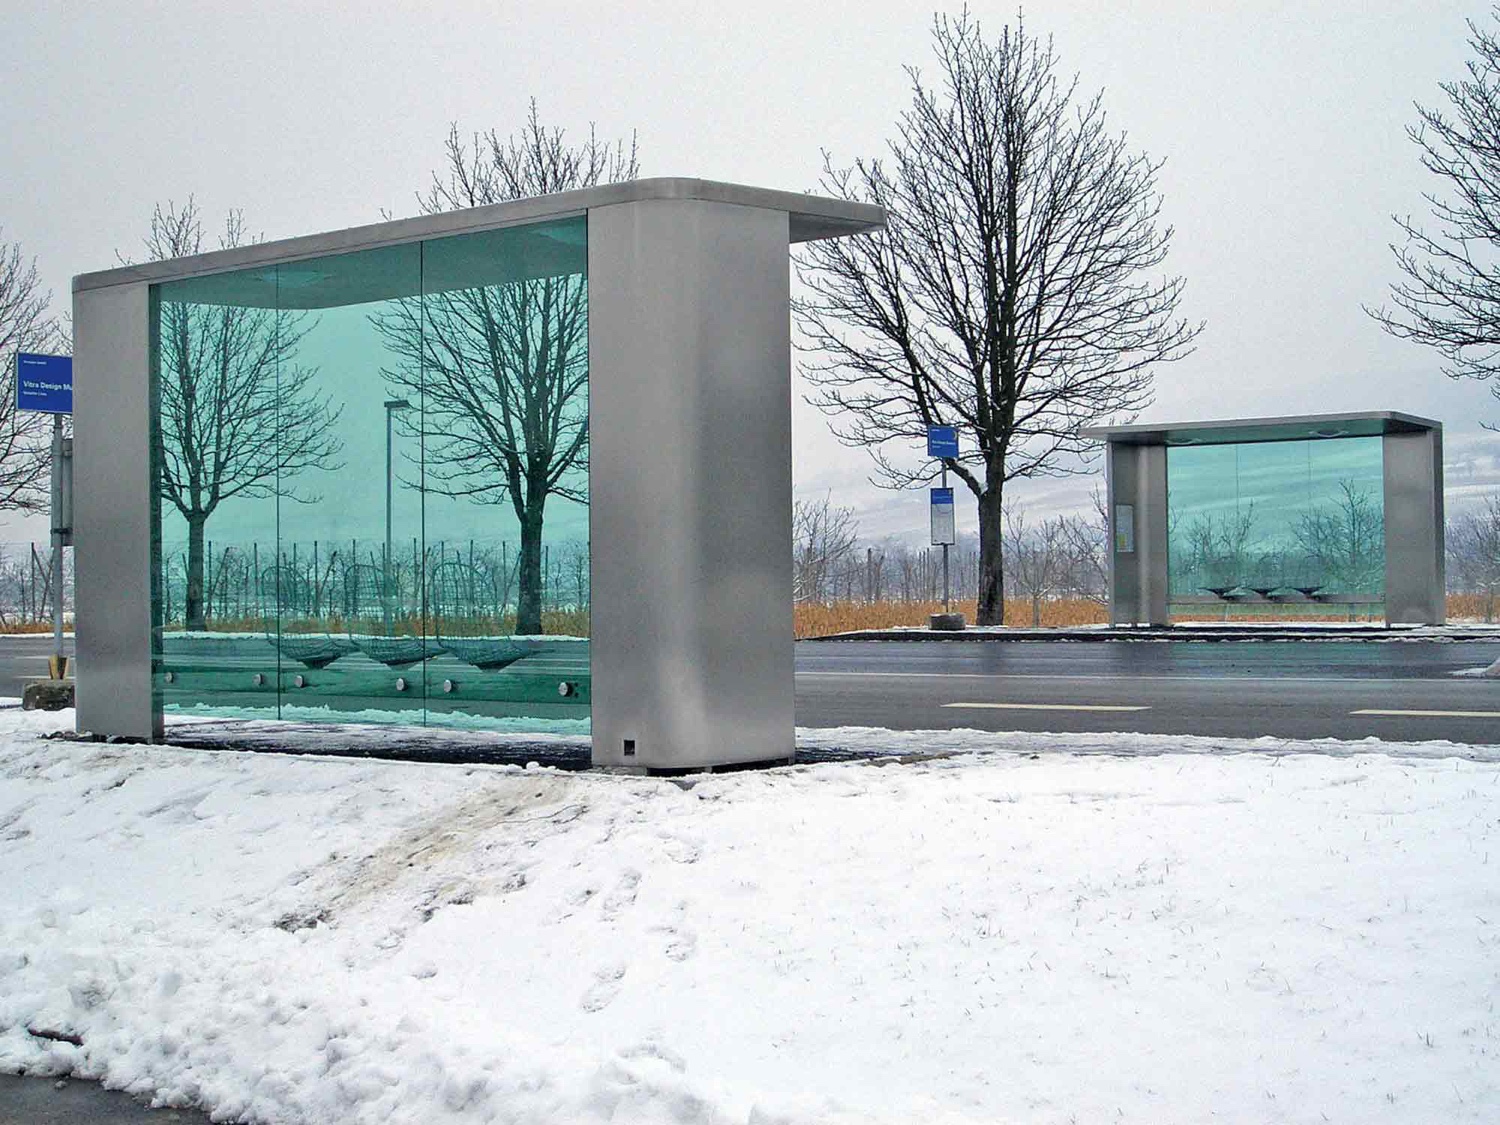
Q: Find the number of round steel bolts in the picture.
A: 6